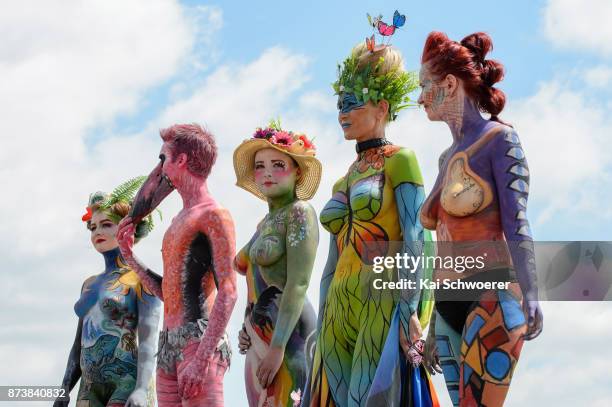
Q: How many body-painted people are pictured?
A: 5